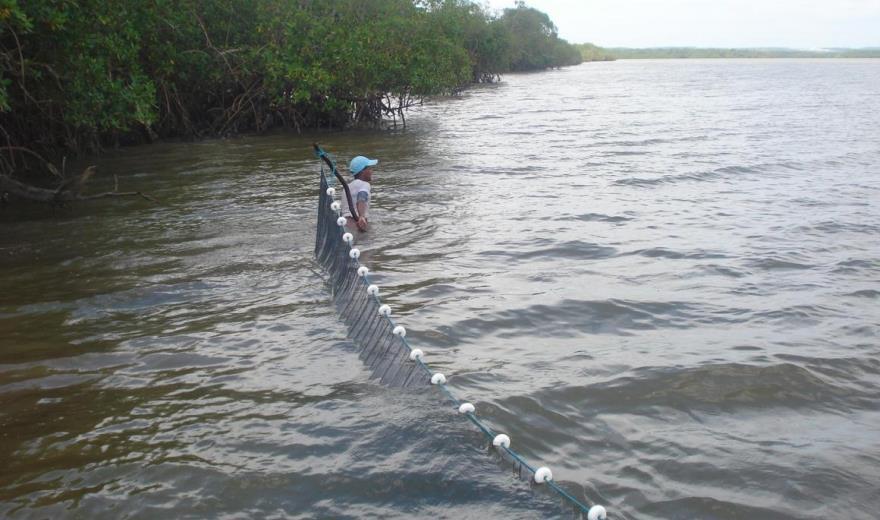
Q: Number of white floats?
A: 15